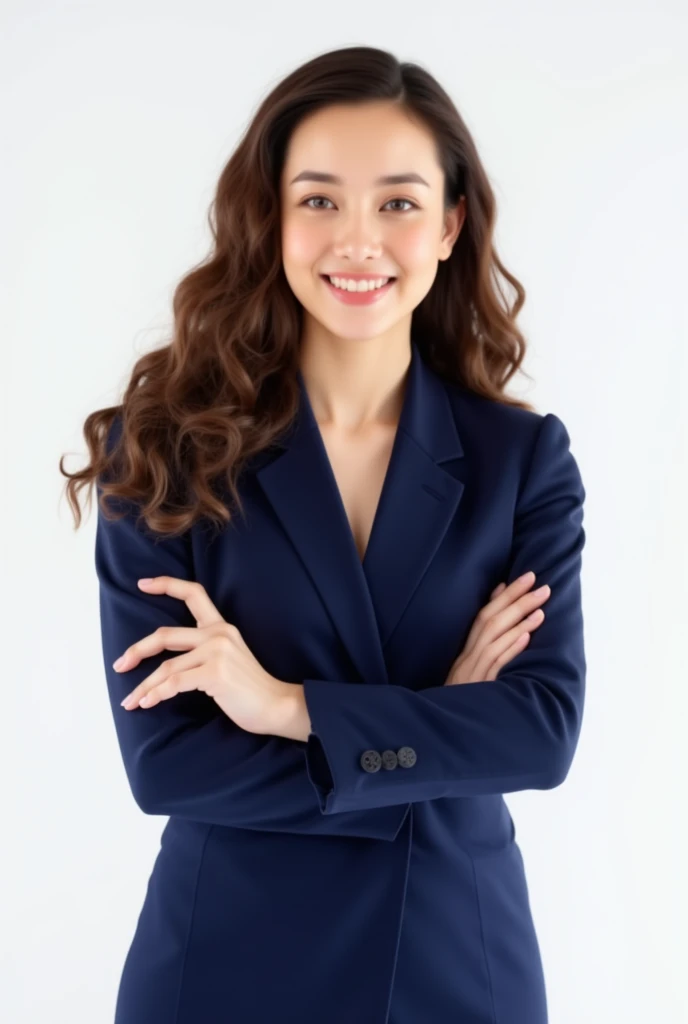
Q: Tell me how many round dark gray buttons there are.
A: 3